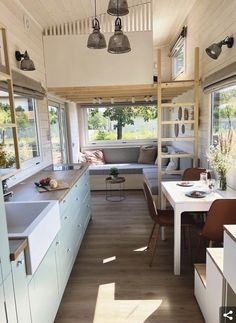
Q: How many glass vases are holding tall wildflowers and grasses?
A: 1